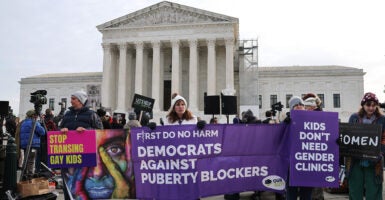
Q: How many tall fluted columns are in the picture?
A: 8